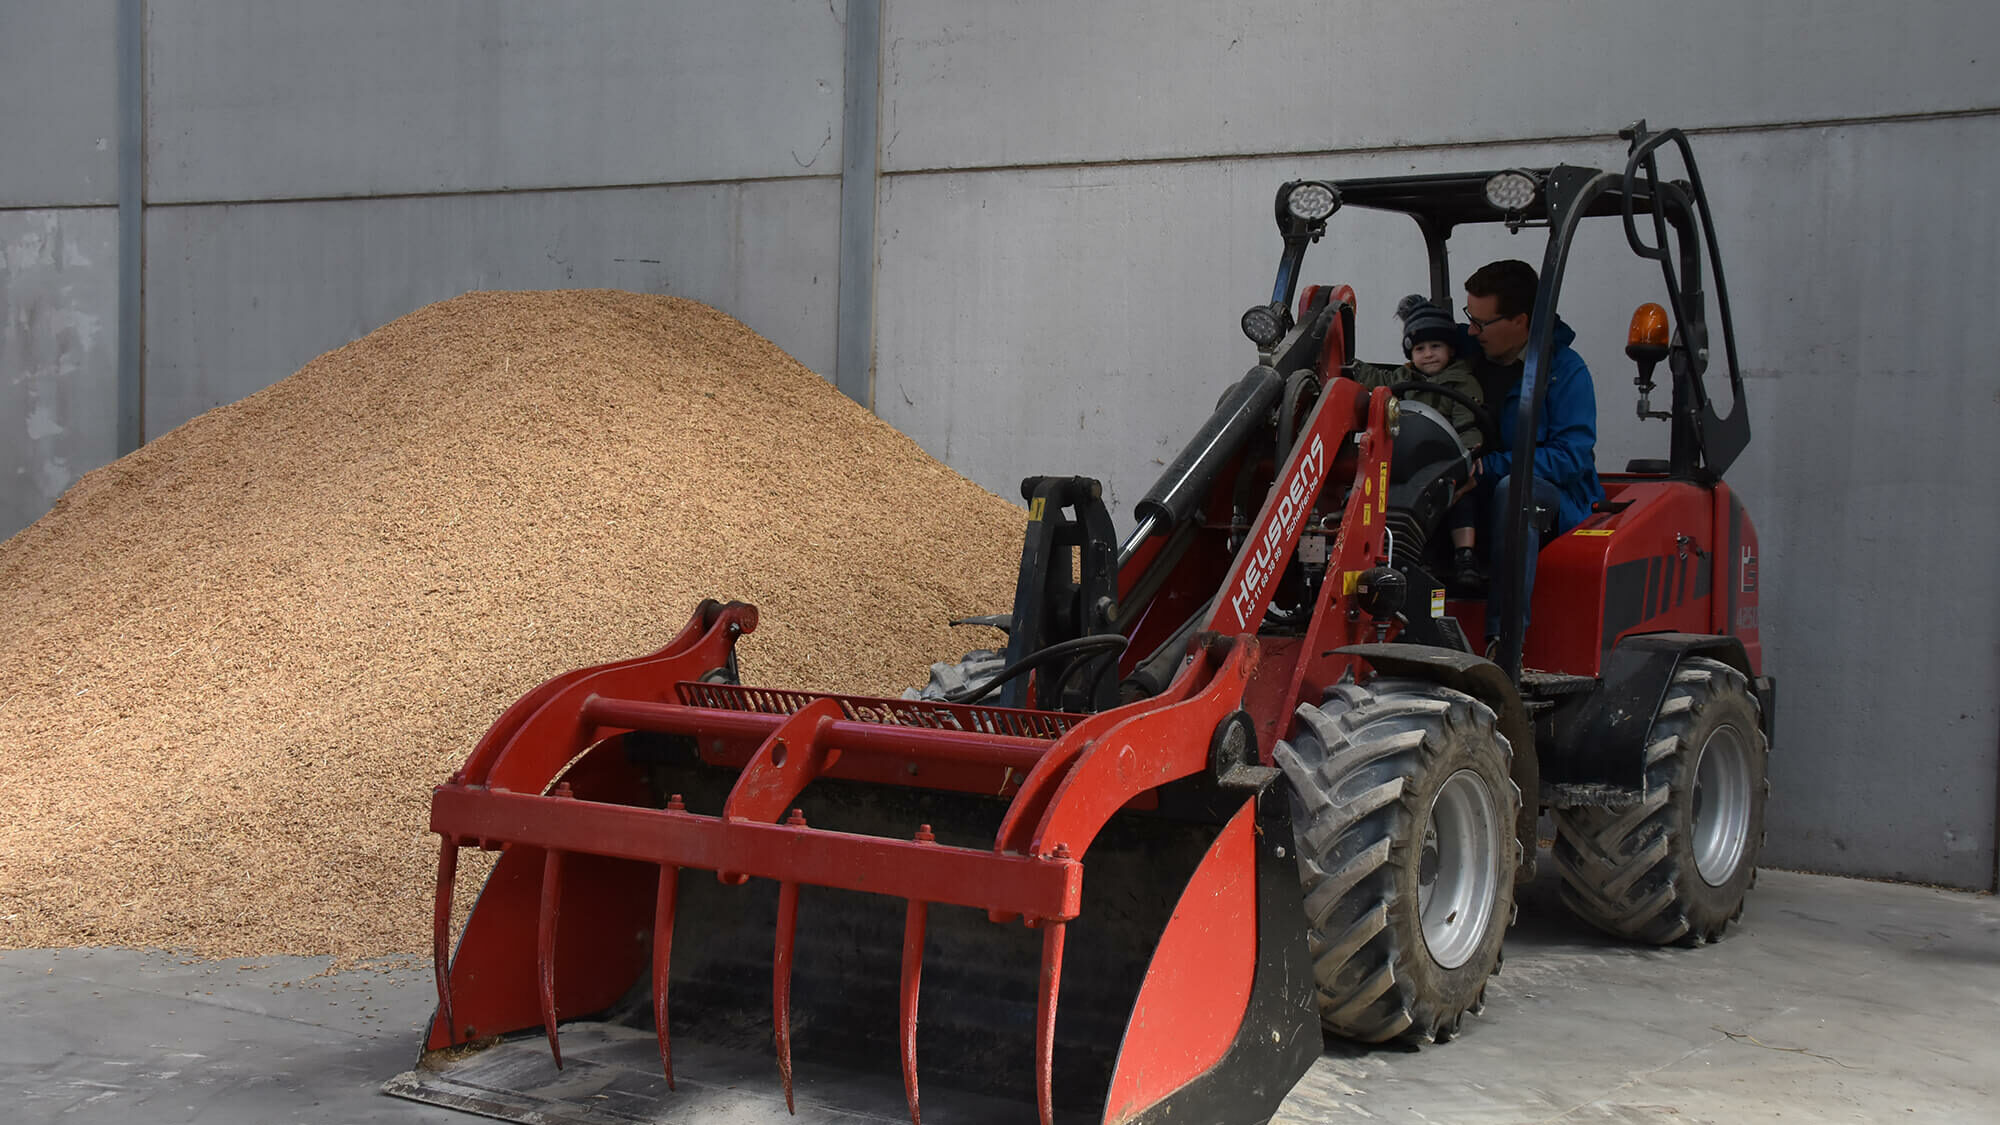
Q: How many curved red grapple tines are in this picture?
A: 6